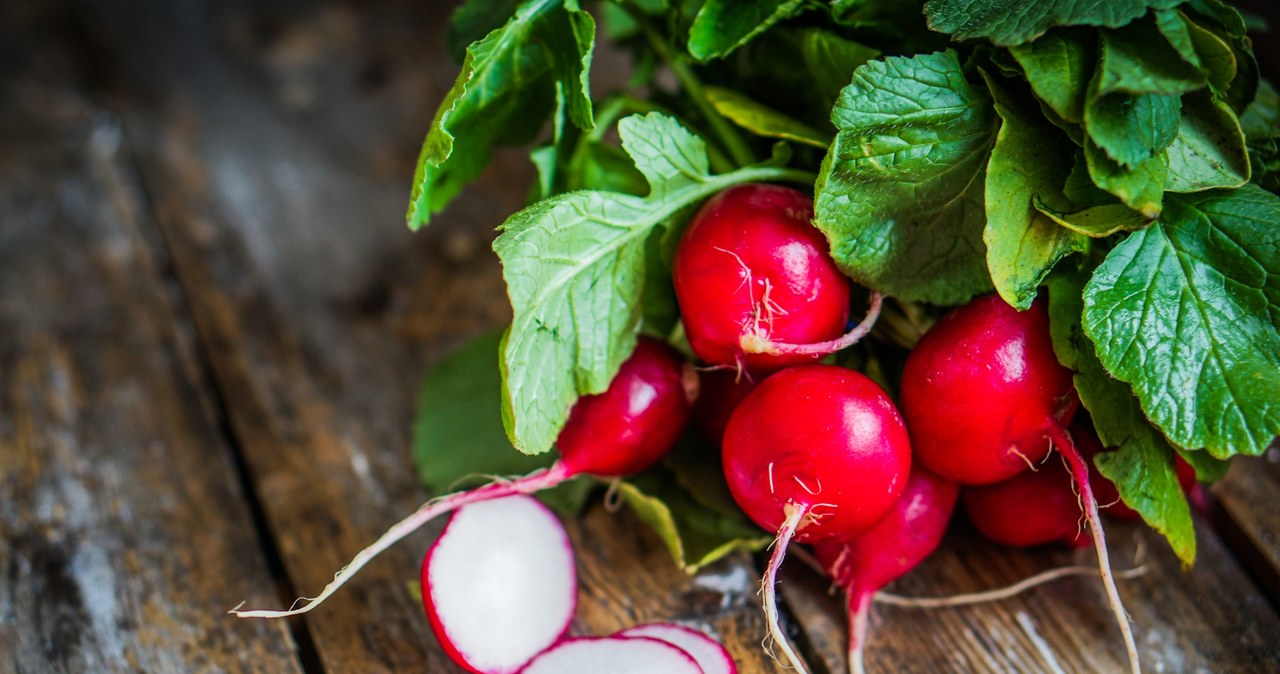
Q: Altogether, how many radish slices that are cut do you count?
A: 3